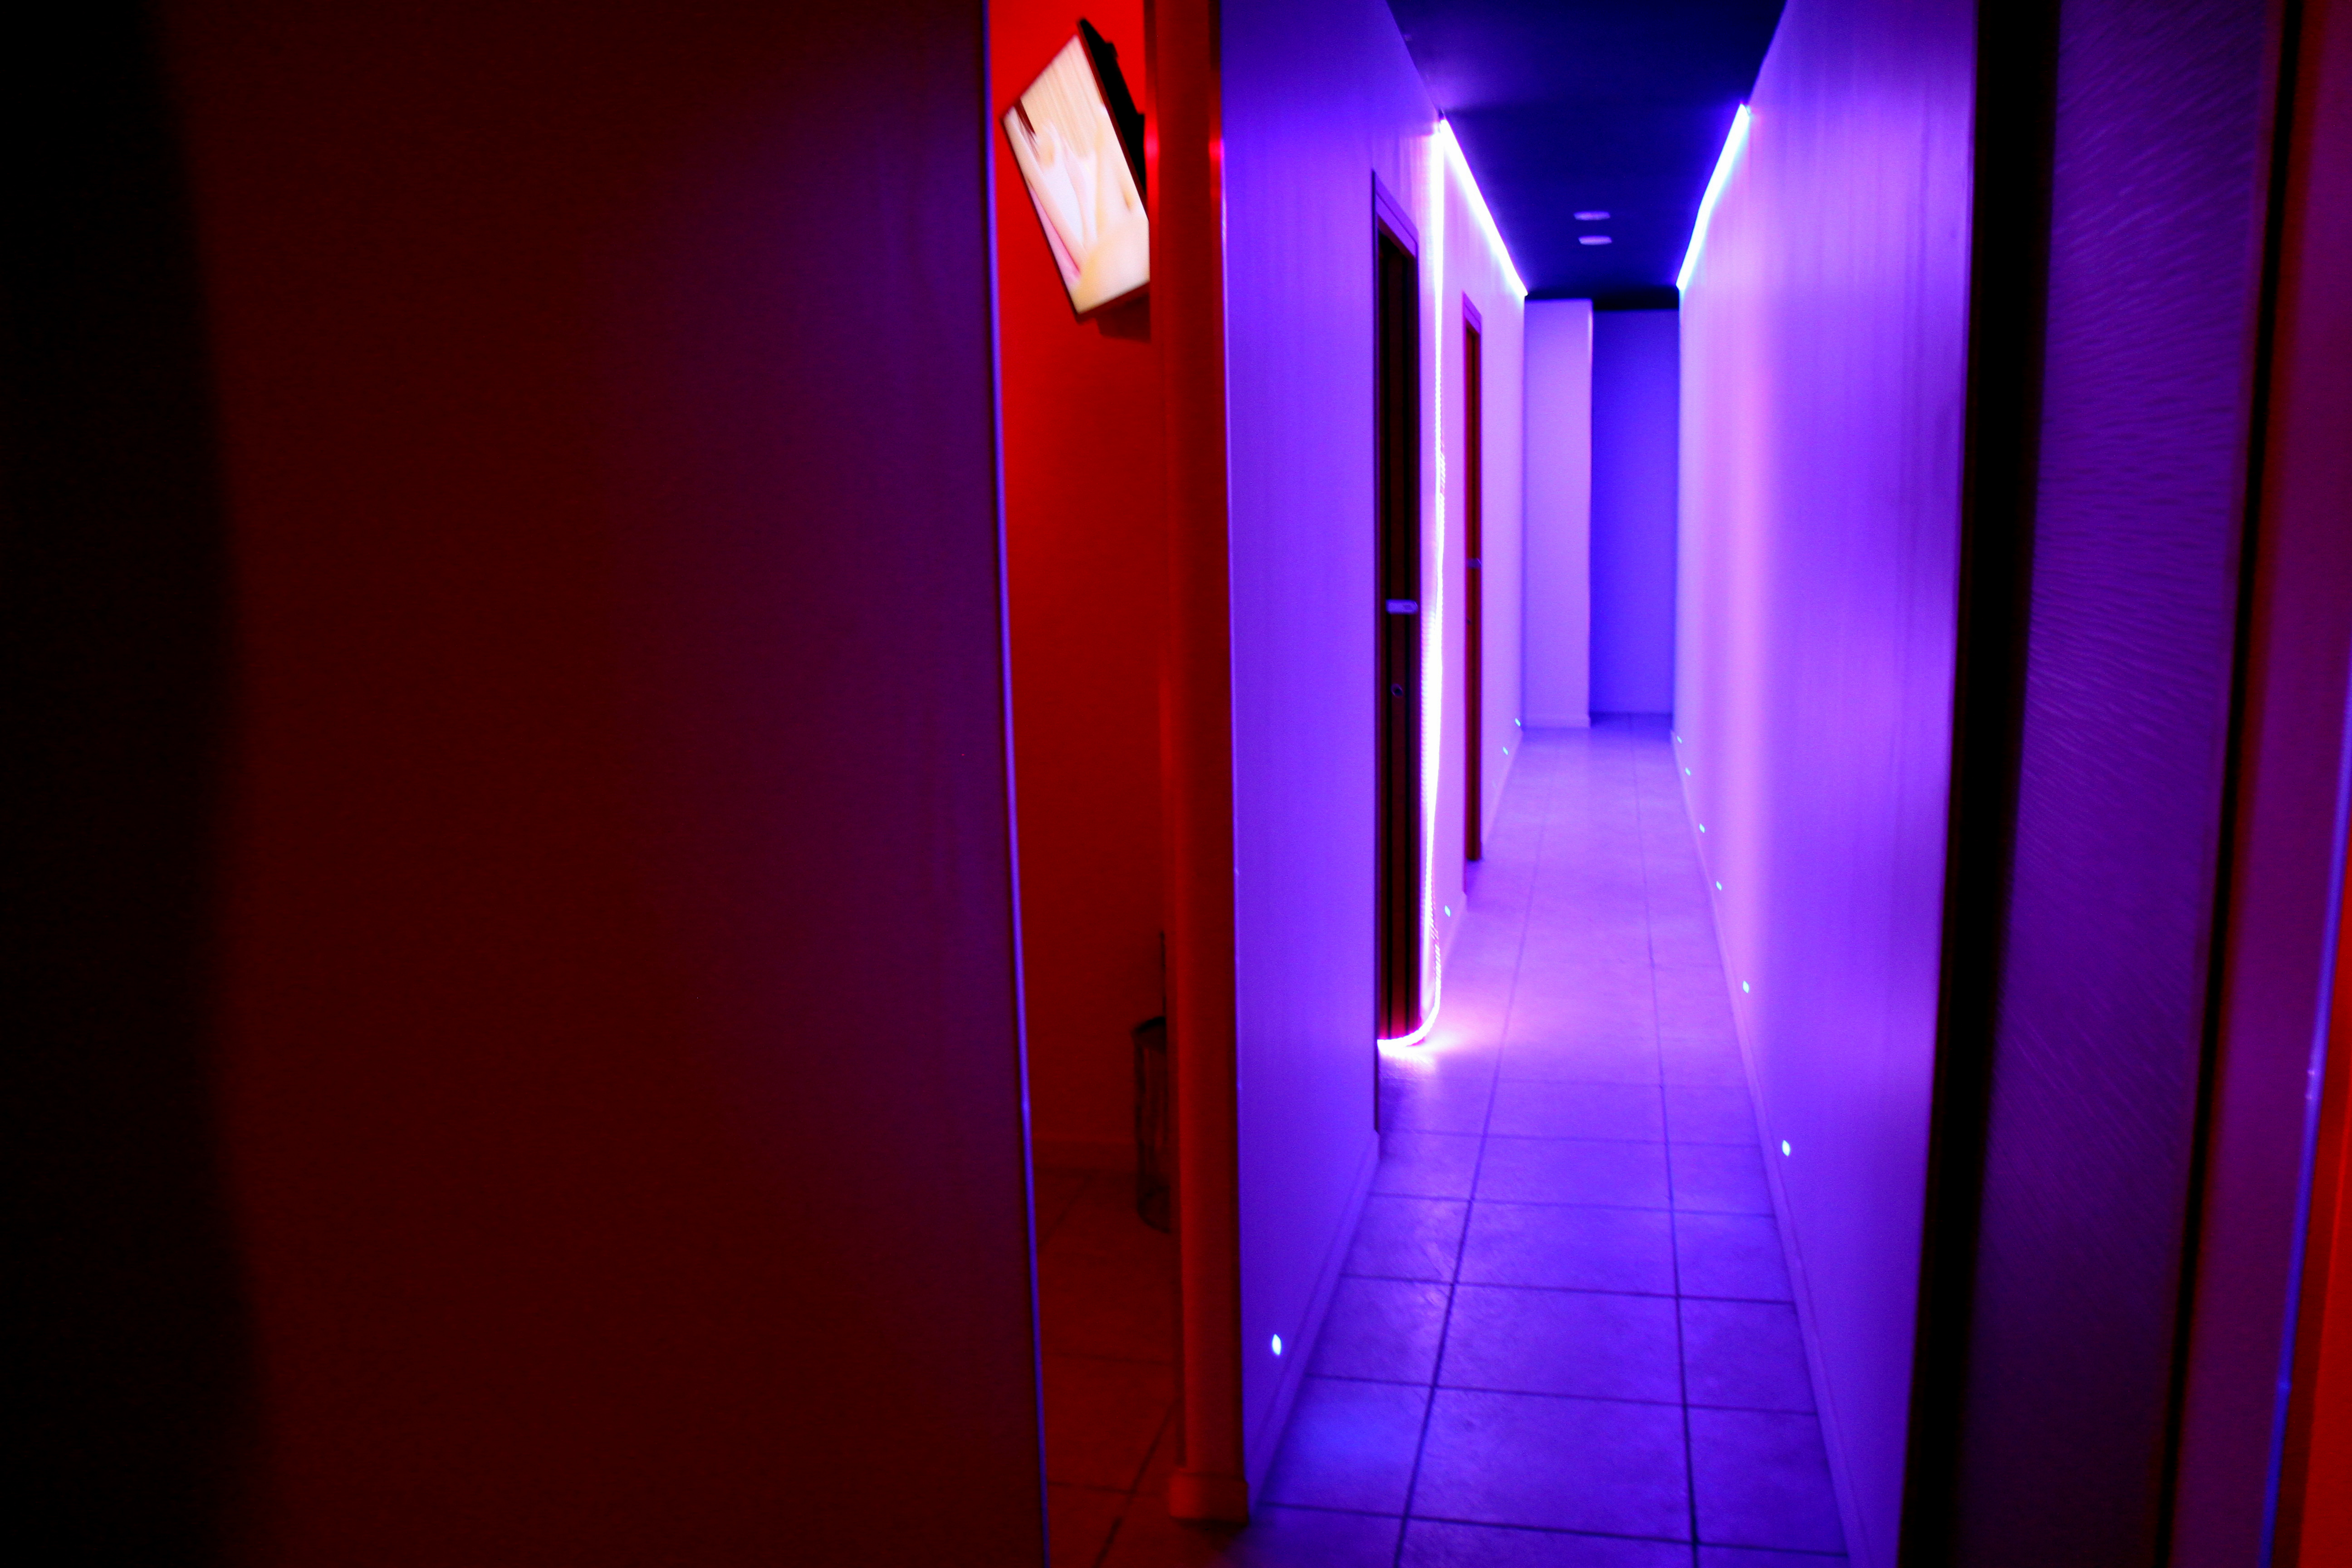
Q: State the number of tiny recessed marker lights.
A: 10